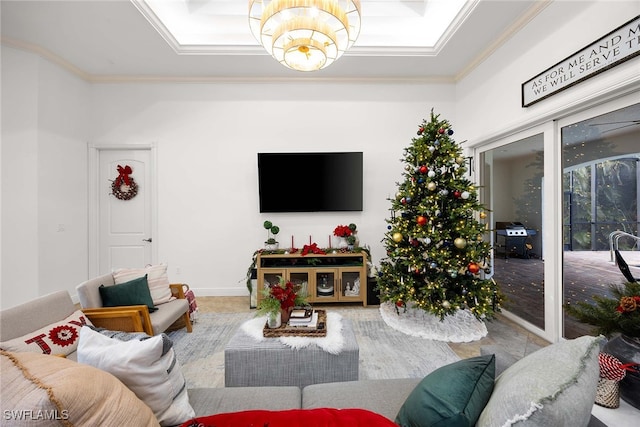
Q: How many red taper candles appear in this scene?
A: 3